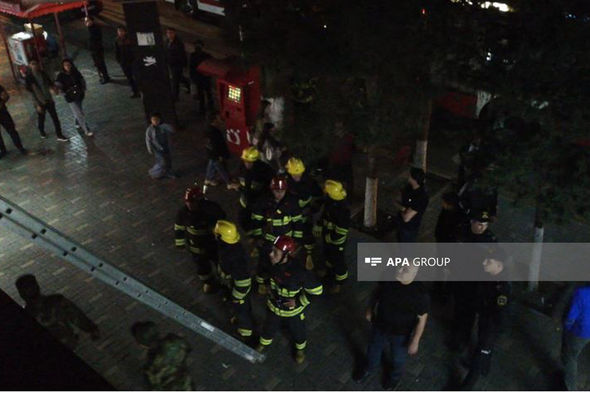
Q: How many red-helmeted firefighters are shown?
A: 3